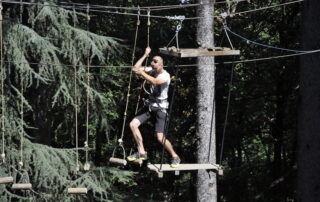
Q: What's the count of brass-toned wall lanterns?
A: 0